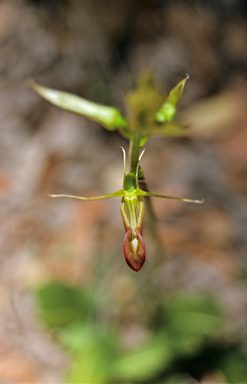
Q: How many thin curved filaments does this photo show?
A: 4